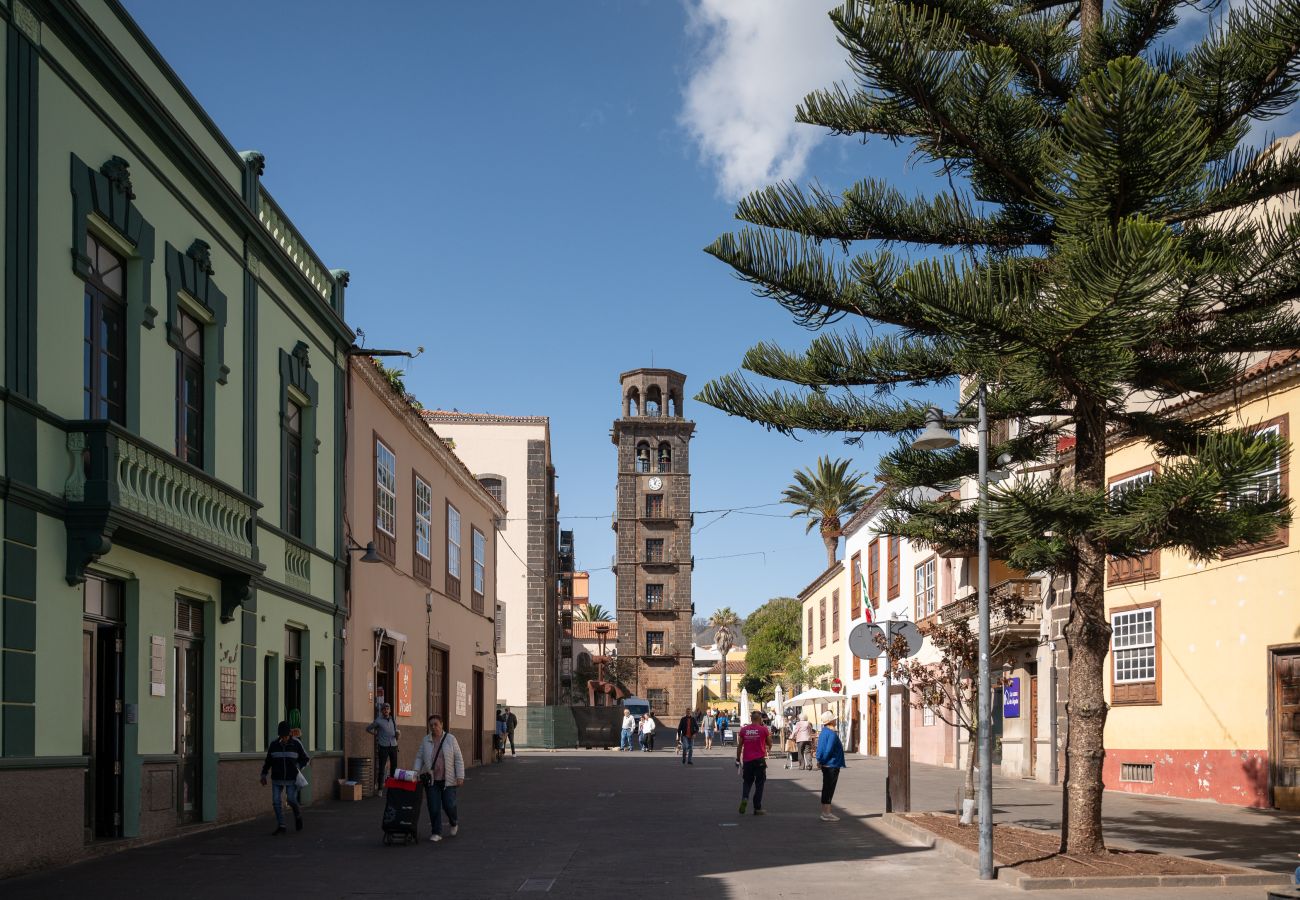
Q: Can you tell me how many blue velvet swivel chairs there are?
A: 0